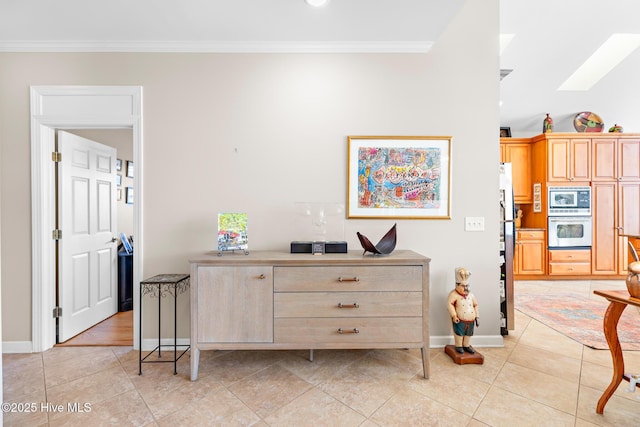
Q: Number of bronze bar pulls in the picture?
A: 3